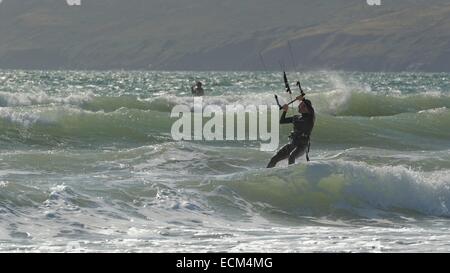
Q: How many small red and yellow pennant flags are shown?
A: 0